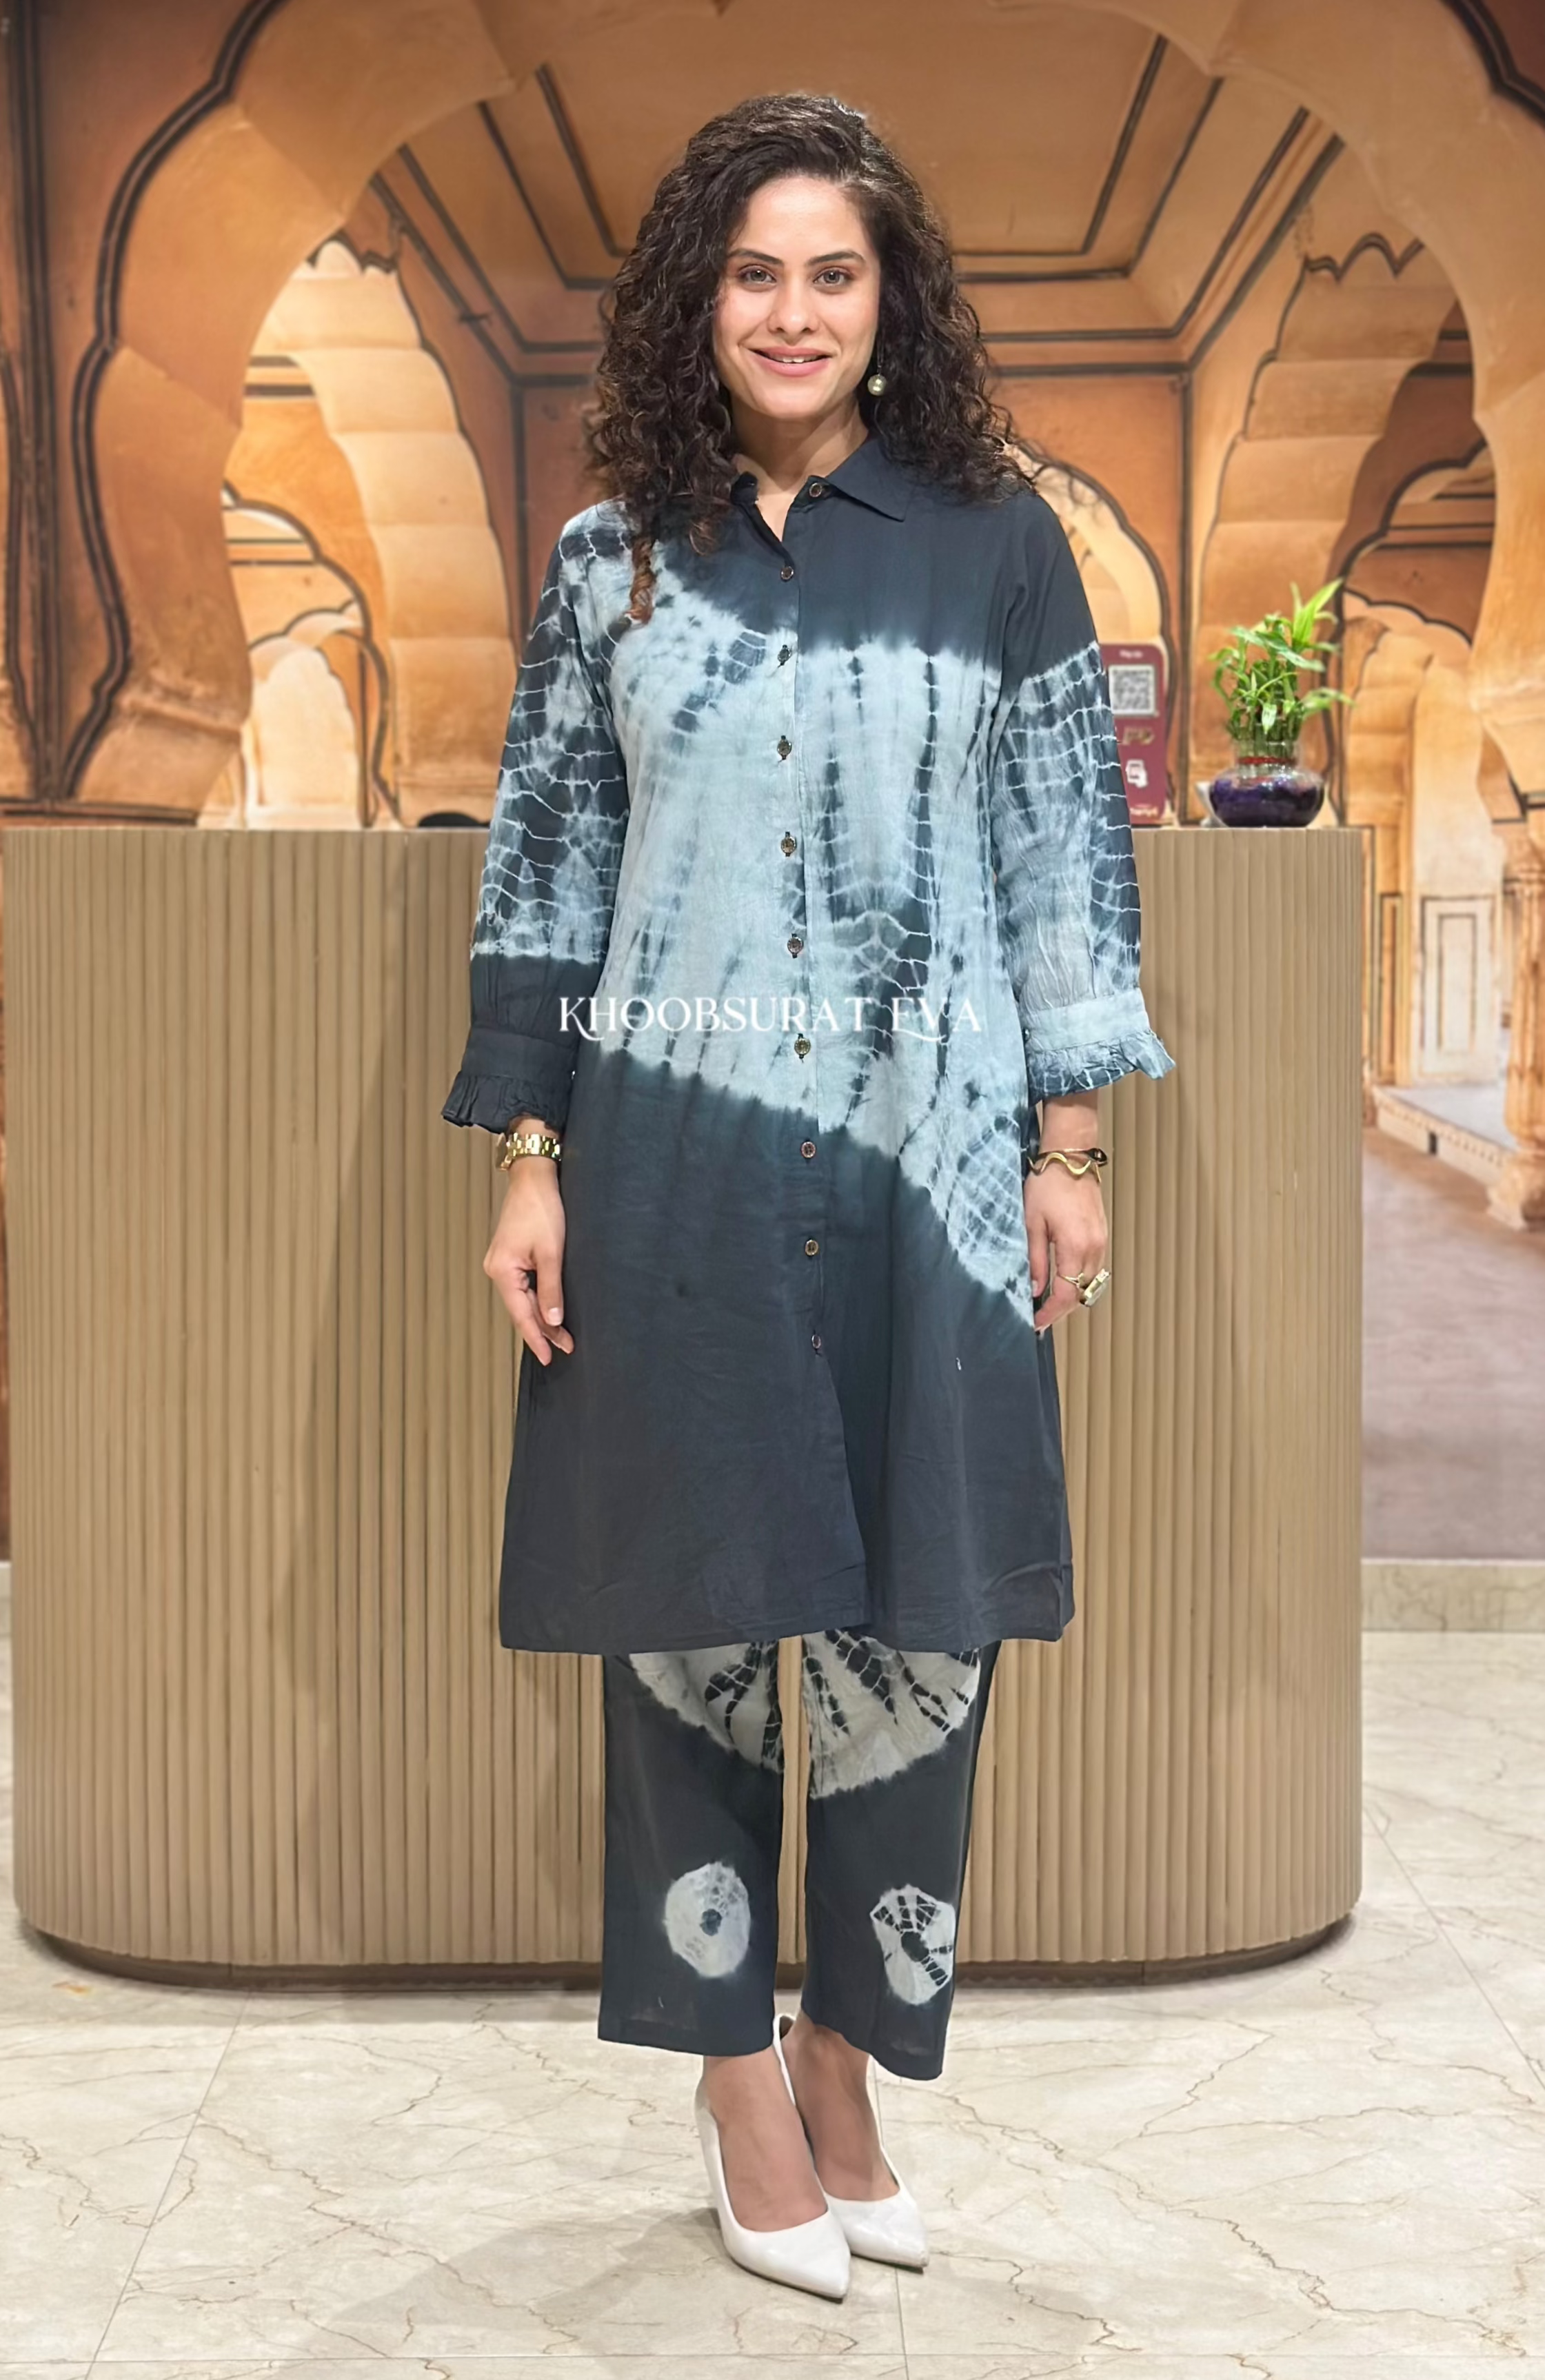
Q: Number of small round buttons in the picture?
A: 10